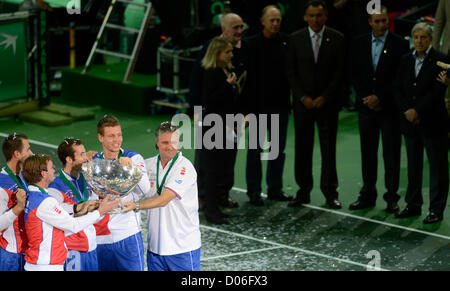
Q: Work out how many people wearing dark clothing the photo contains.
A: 6